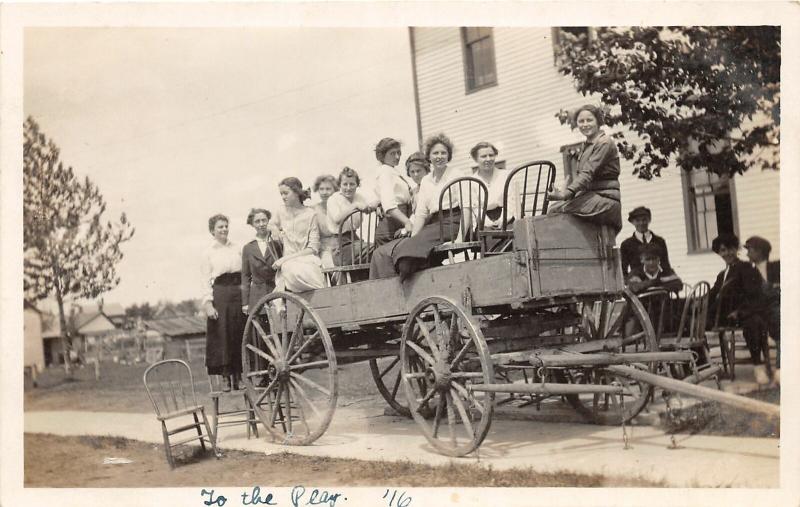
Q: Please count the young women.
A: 10